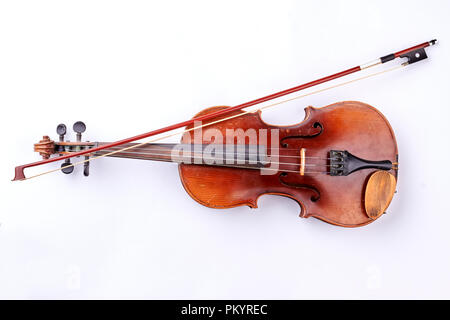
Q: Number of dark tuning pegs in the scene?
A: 4